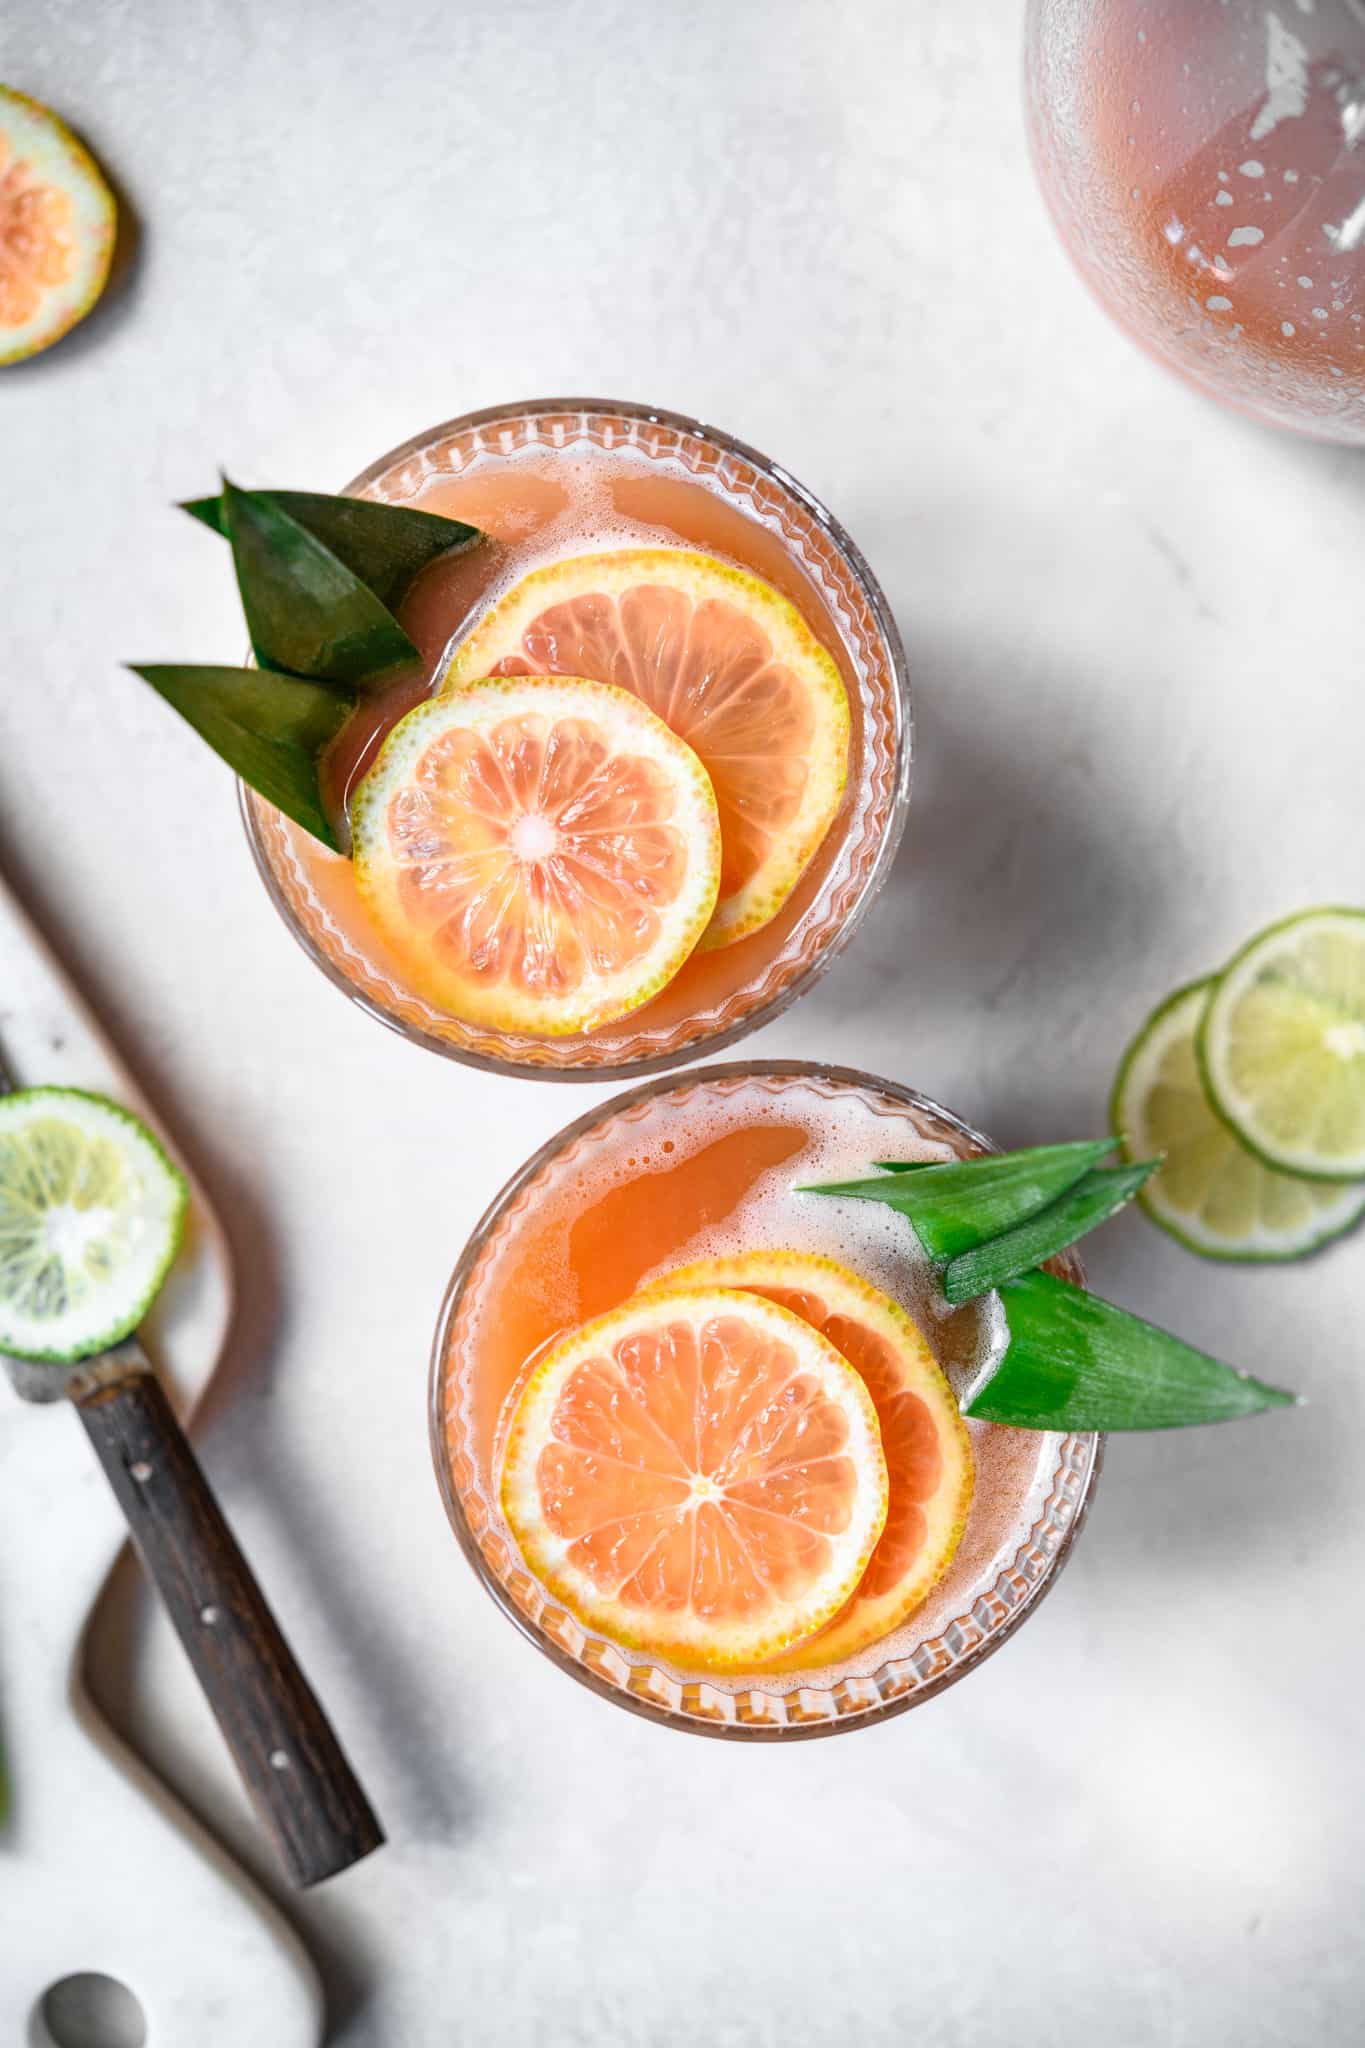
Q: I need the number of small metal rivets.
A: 3